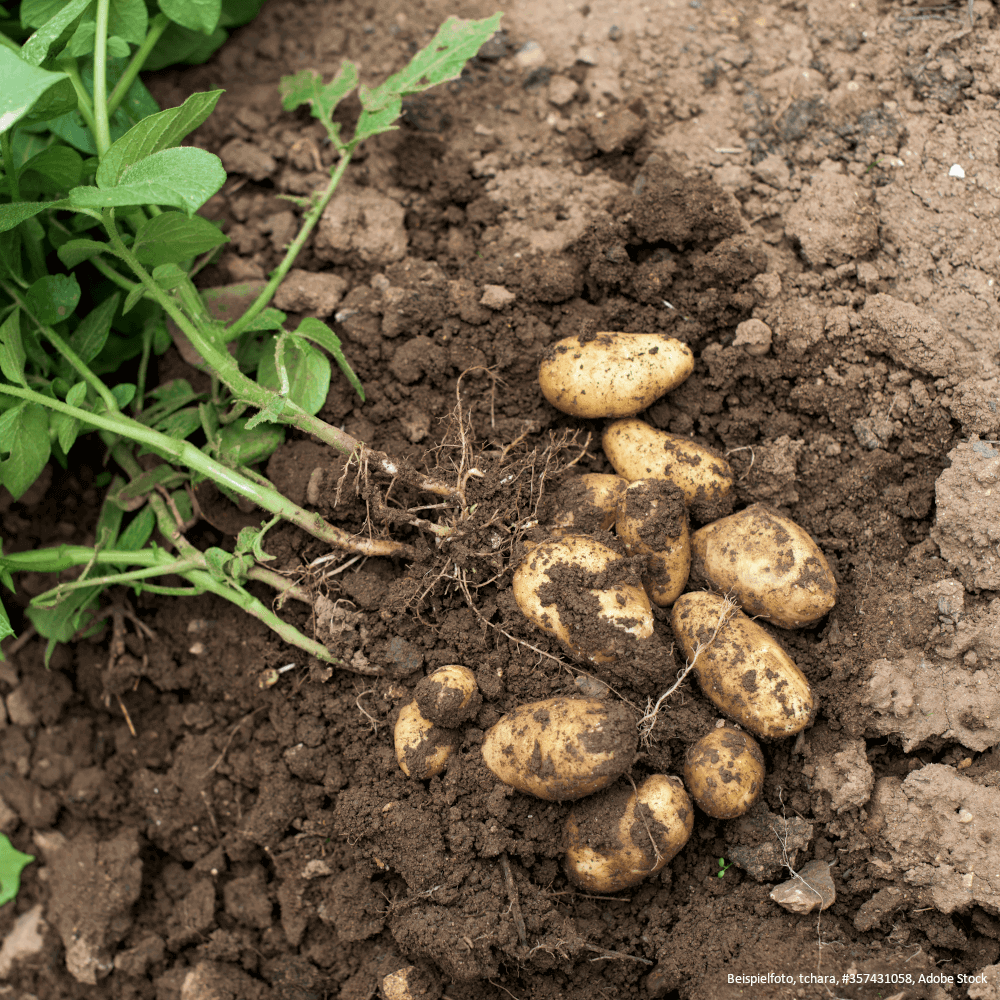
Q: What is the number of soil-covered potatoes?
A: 12